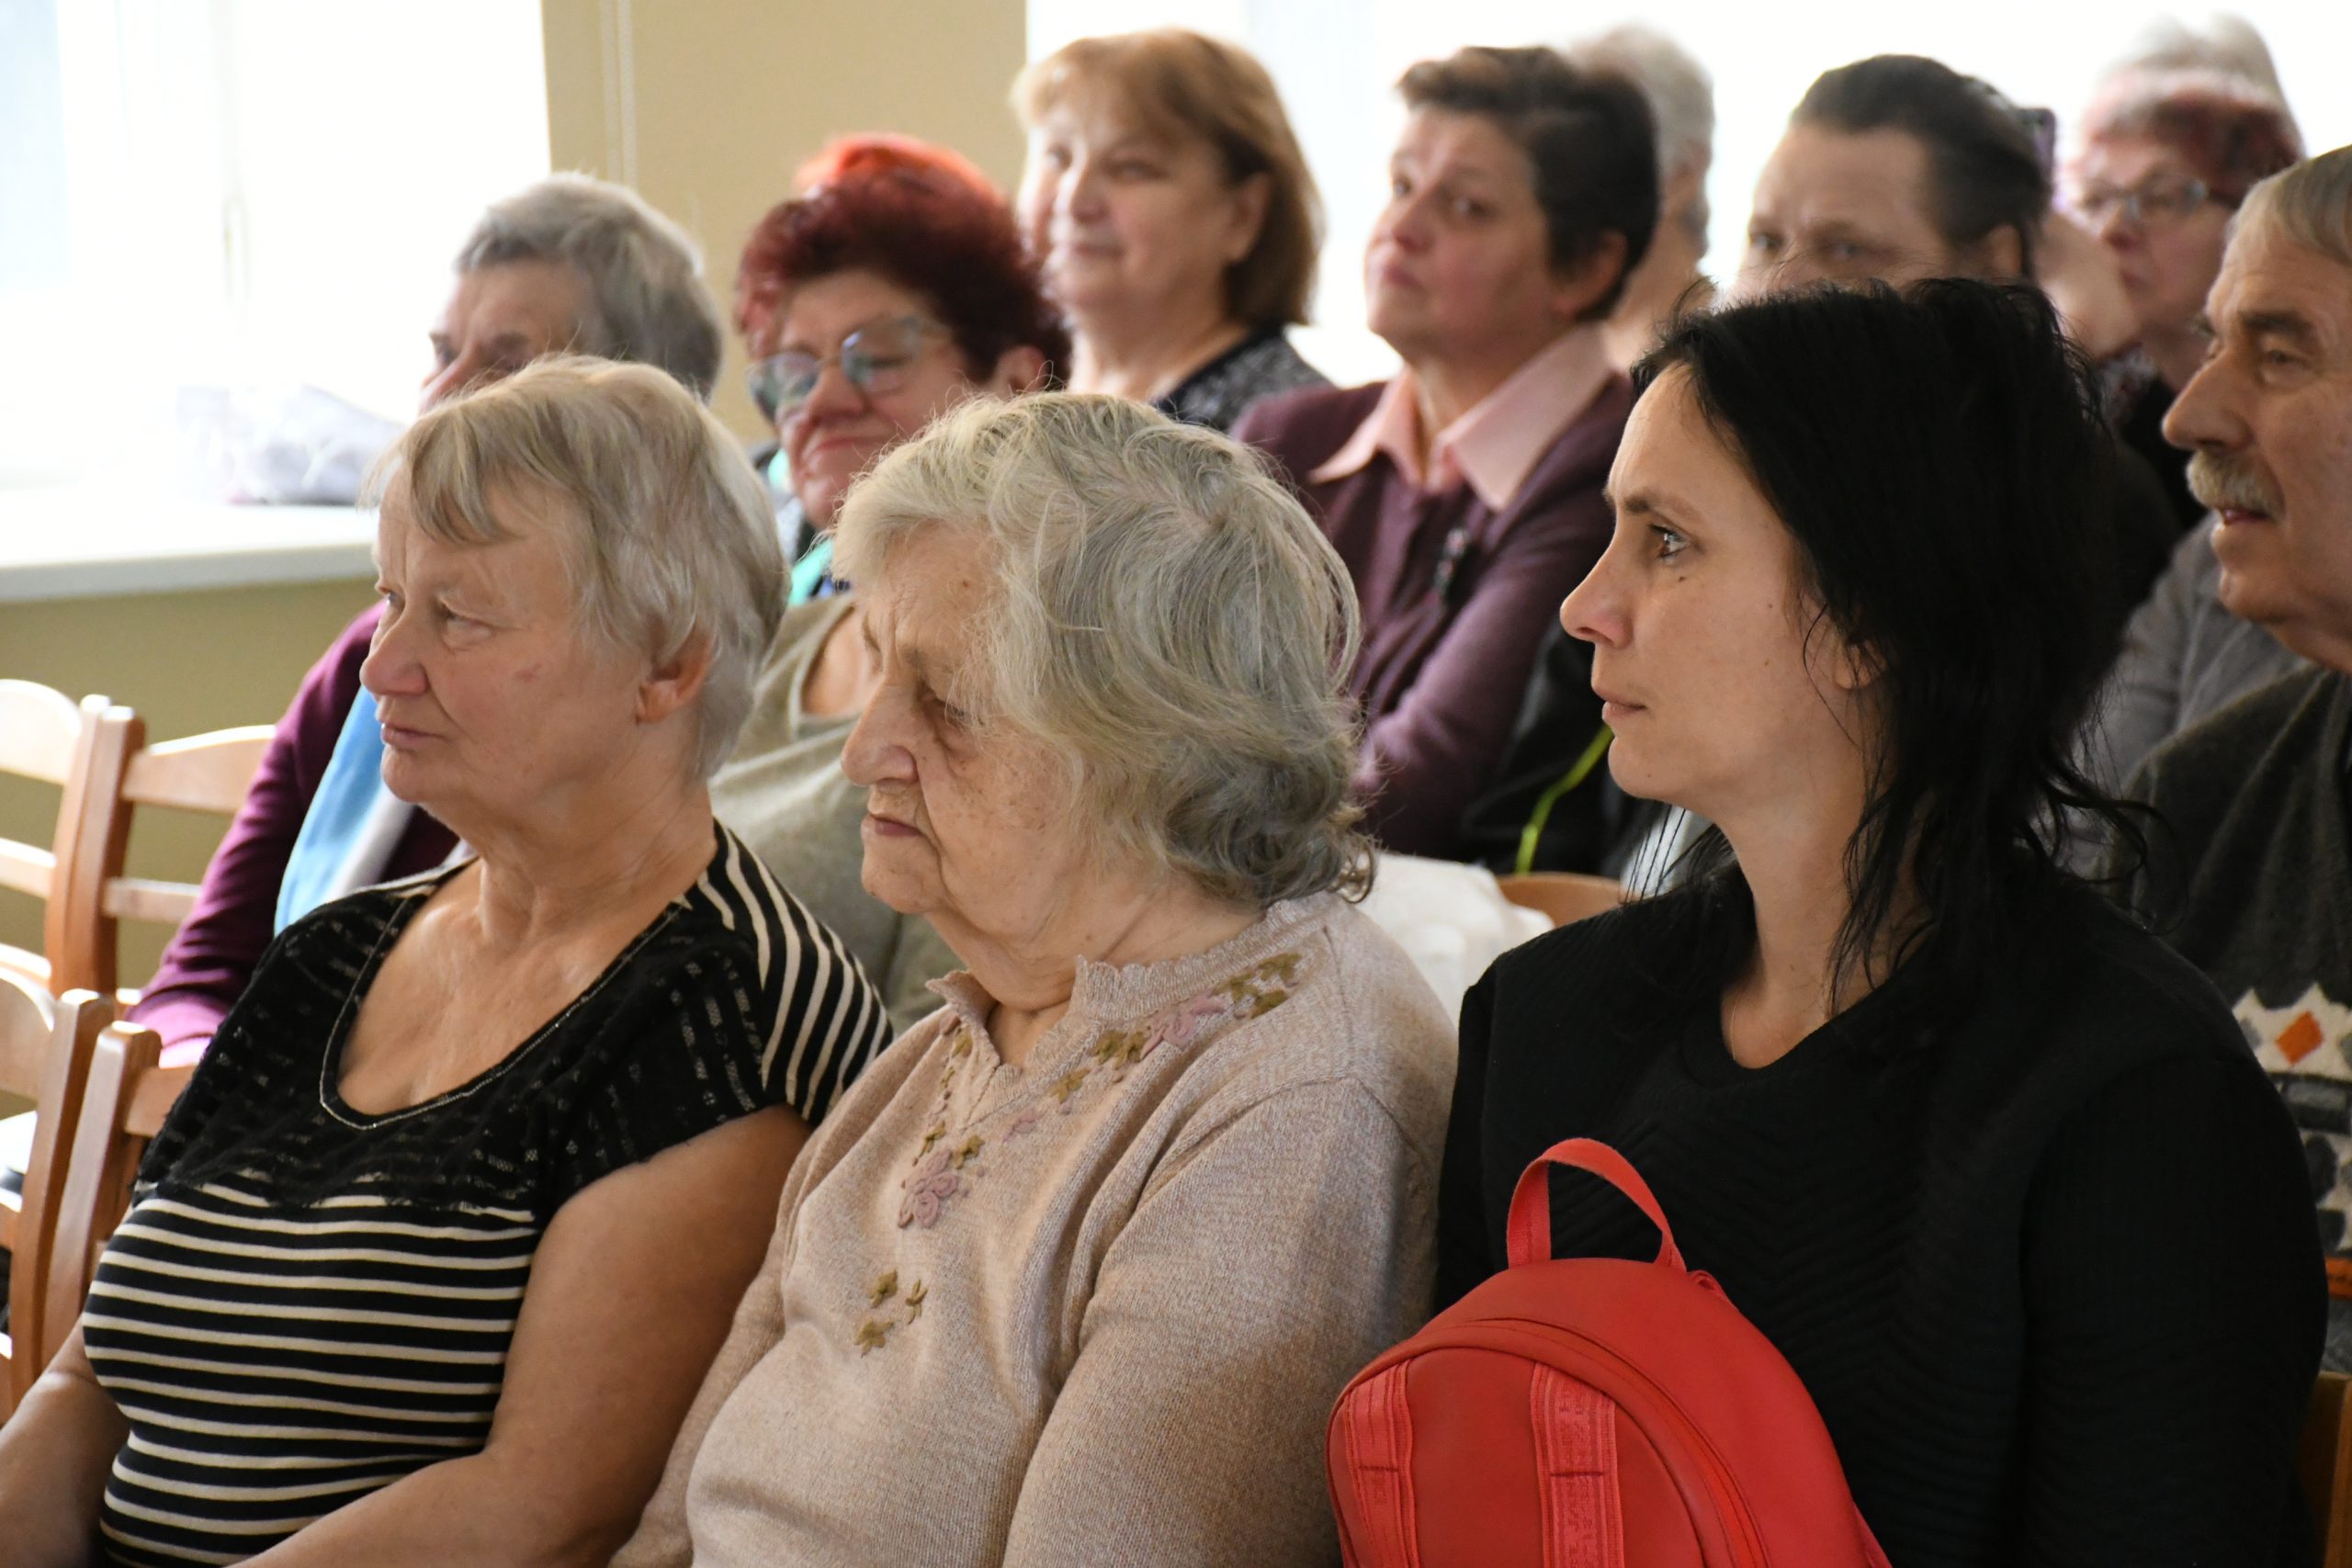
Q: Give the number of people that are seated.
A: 12